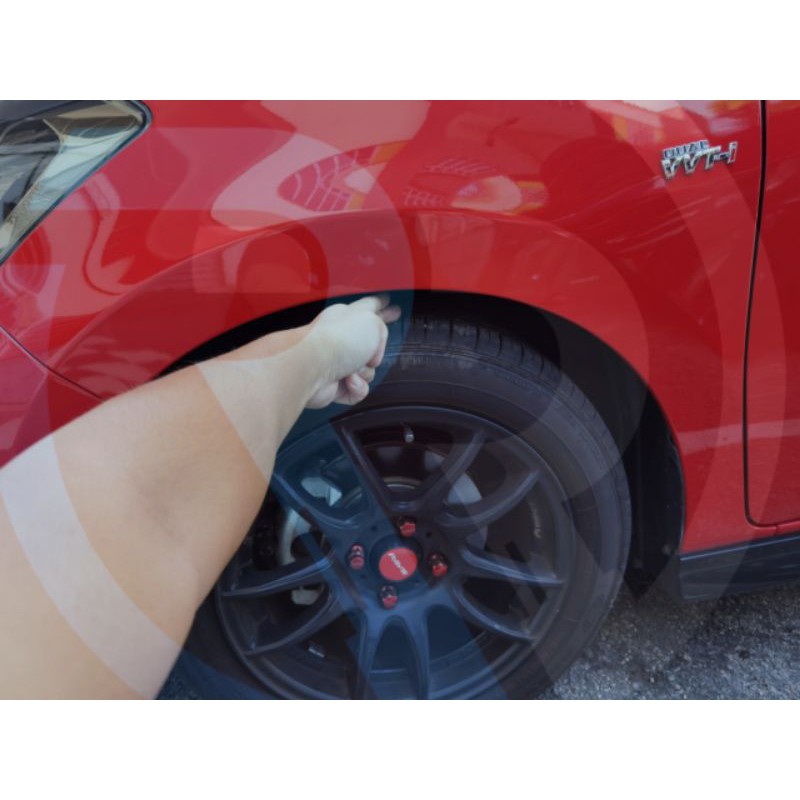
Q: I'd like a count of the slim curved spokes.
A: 10